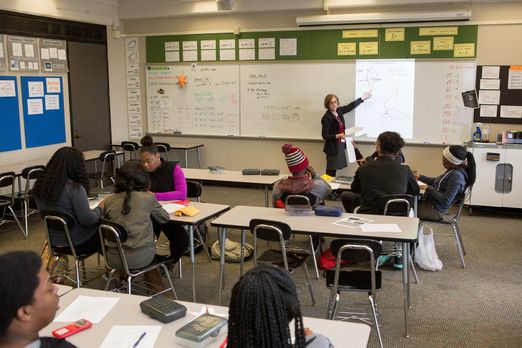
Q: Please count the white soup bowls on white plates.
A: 0